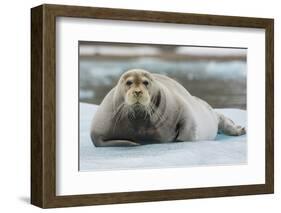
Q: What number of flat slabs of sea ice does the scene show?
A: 1